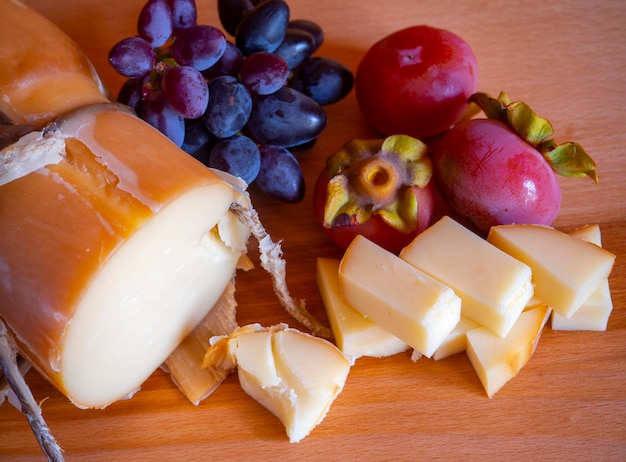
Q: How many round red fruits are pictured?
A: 3